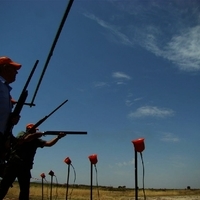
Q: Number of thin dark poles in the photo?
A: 5